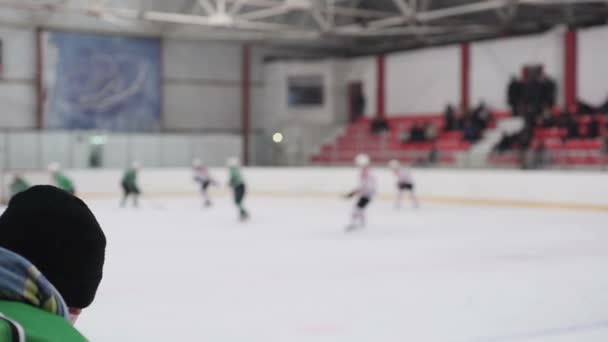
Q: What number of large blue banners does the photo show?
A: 1